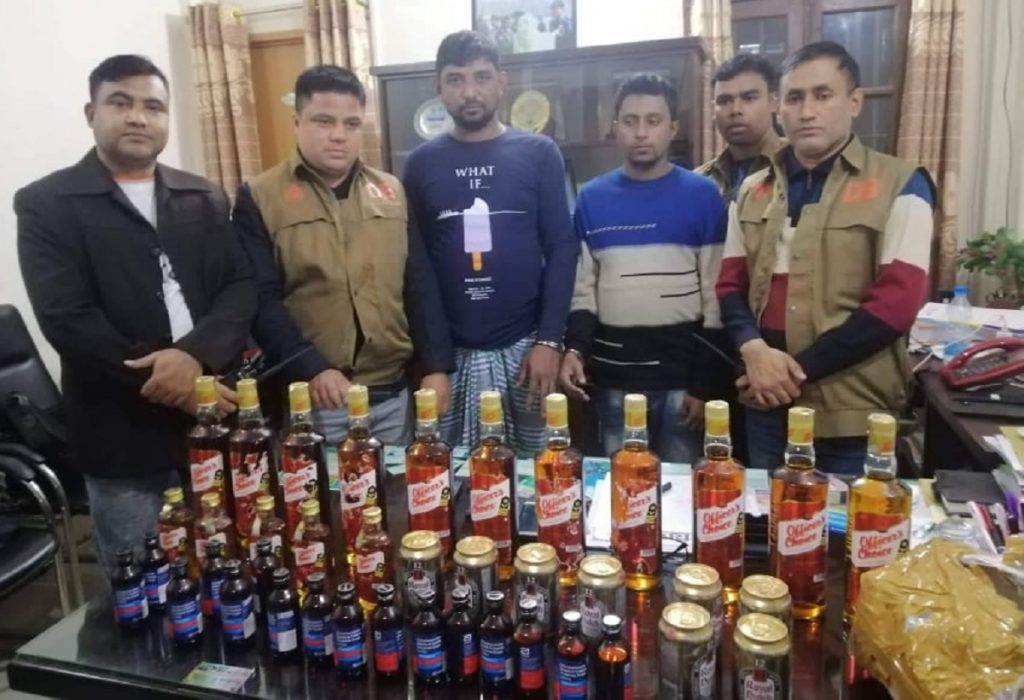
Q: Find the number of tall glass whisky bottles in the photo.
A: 11